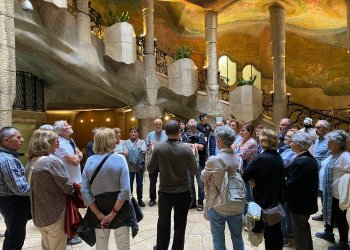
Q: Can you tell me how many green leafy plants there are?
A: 3